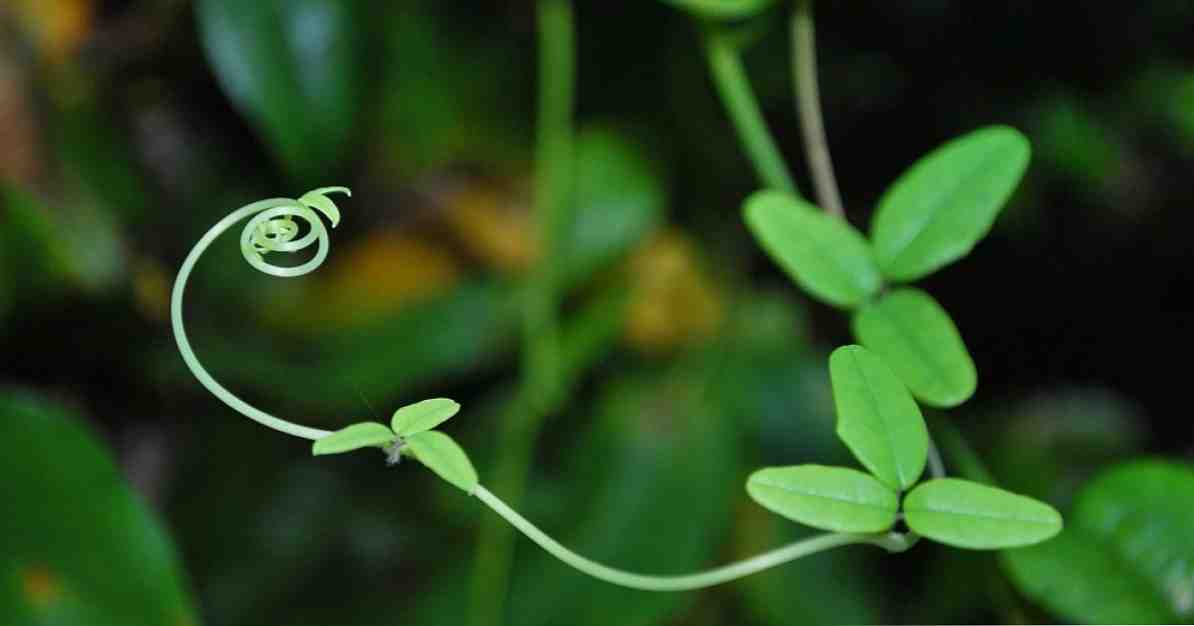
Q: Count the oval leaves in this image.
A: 9